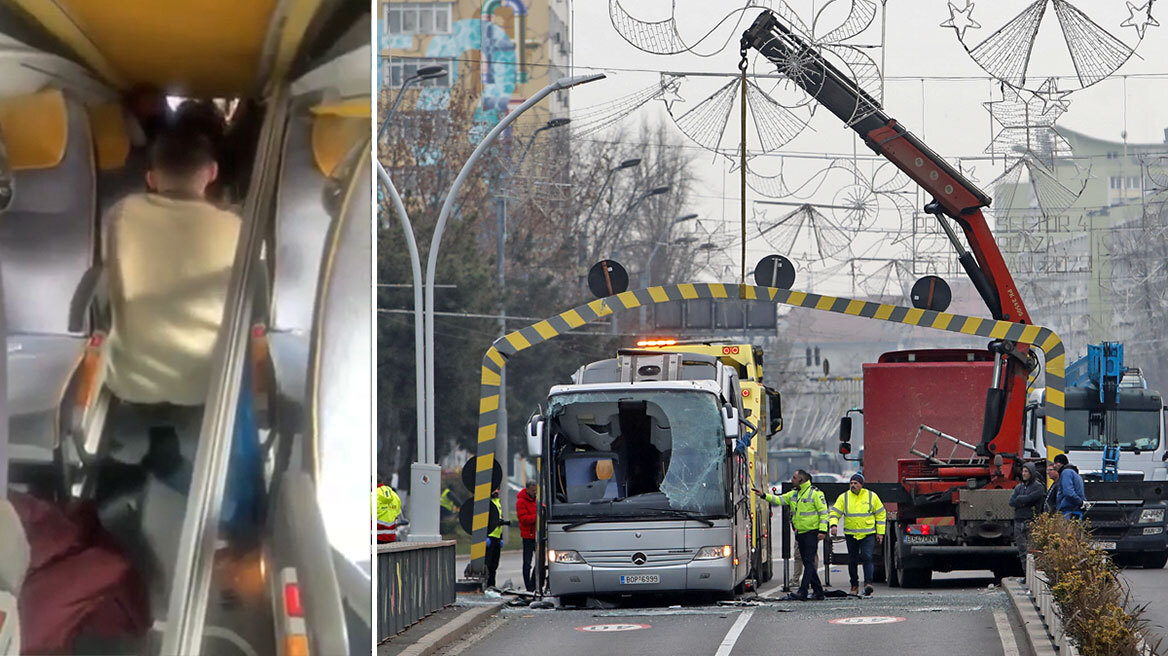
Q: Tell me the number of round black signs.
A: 5